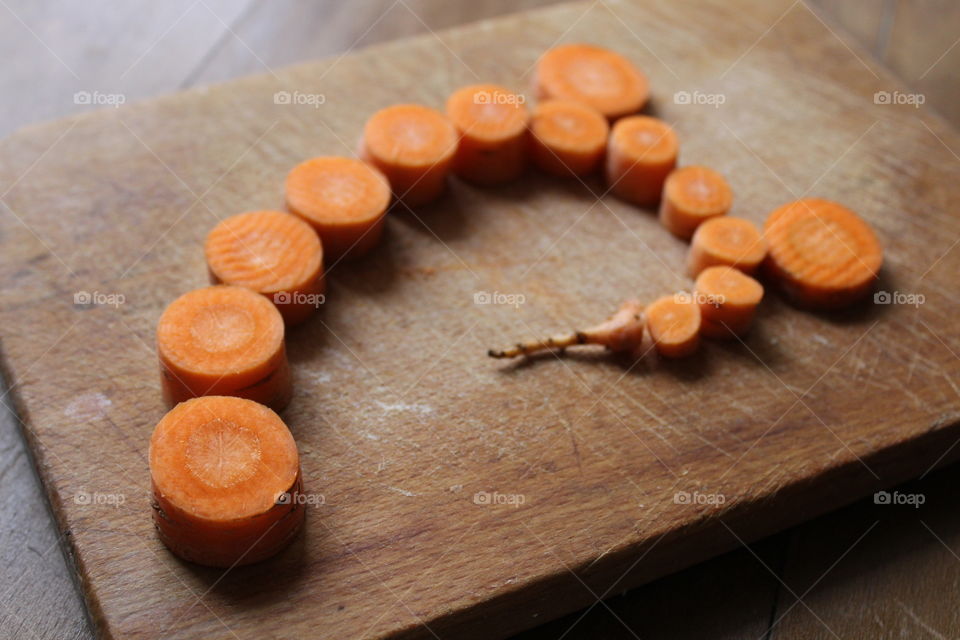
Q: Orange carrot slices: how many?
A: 14